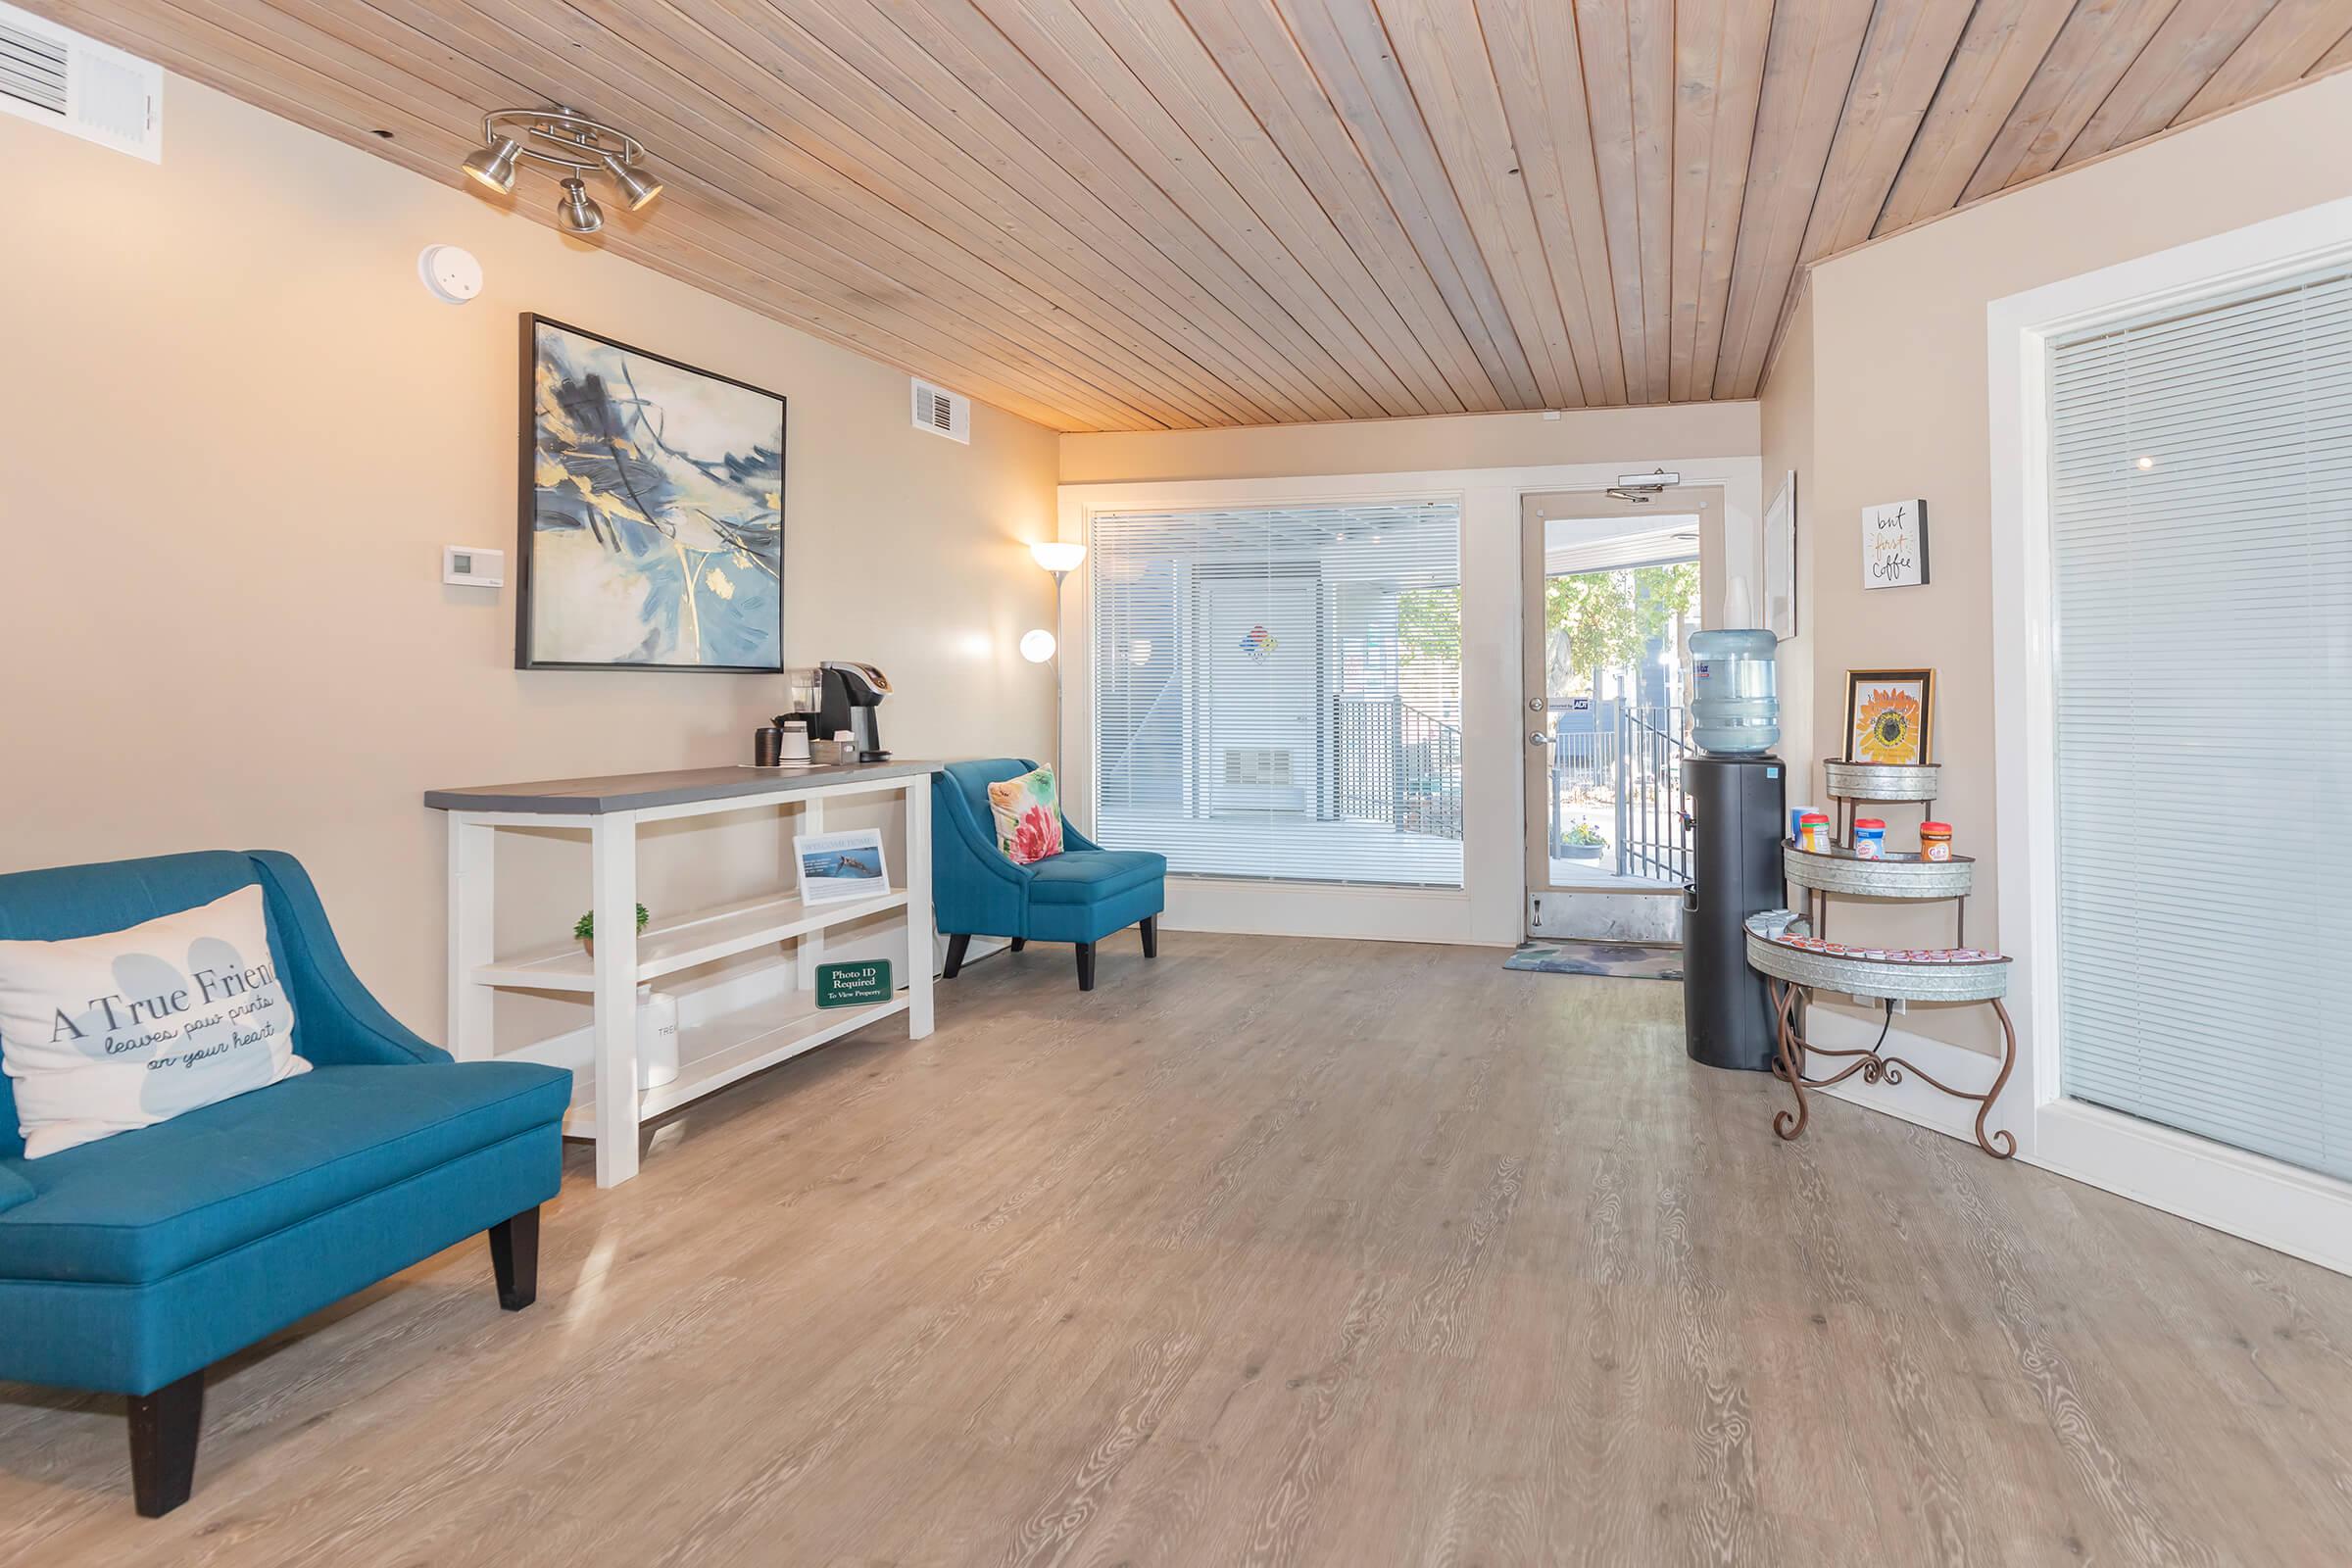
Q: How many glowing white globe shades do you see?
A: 2